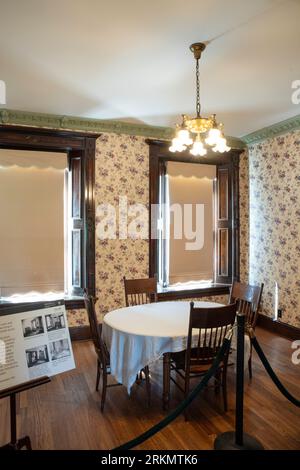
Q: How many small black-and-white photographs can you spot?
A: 4